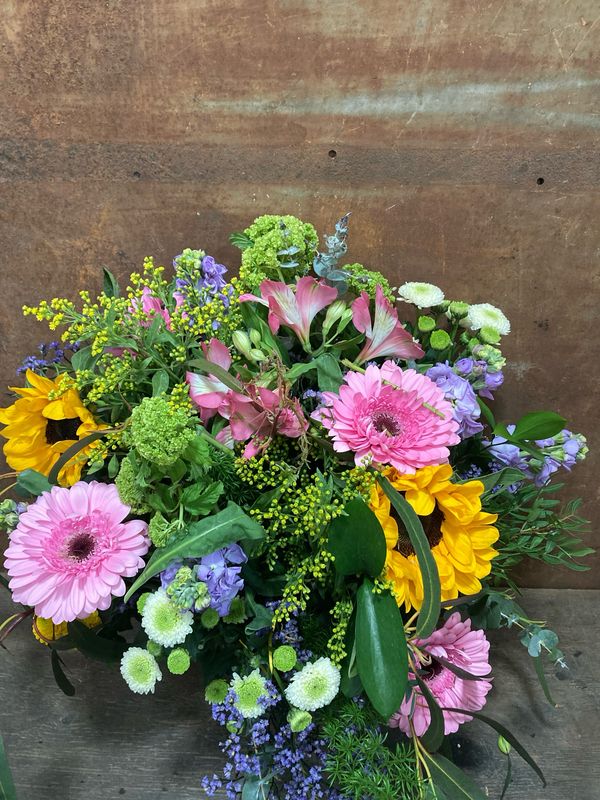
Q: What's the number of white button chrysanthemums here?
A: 6